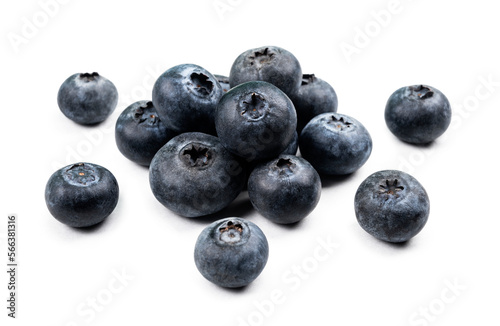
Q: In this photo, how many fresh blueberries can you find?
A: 15